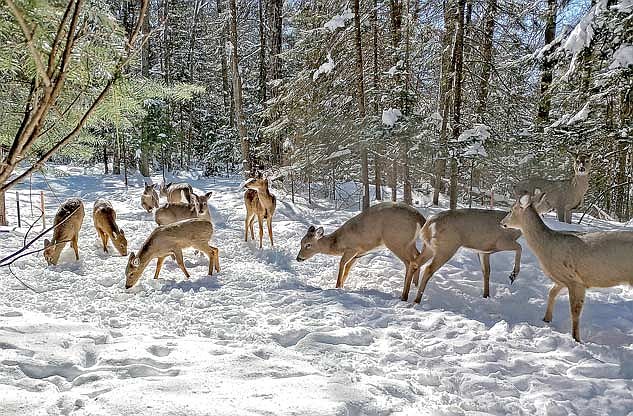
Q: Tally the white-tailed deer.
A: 11